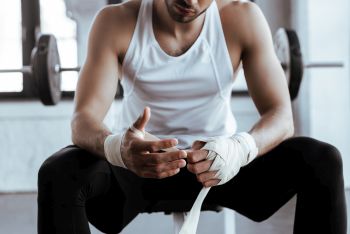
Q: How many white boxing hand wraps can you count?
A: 2